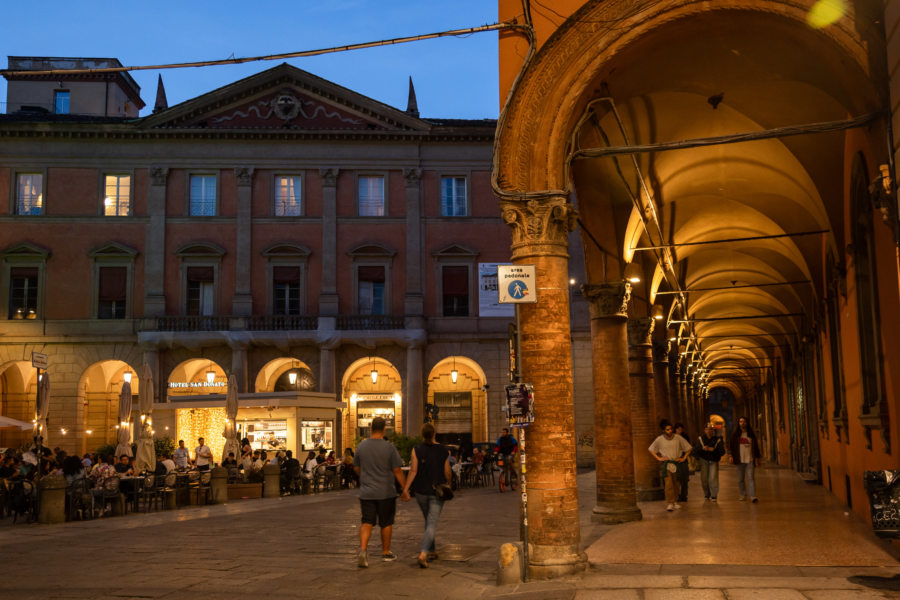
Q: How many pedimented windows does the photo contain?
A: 6